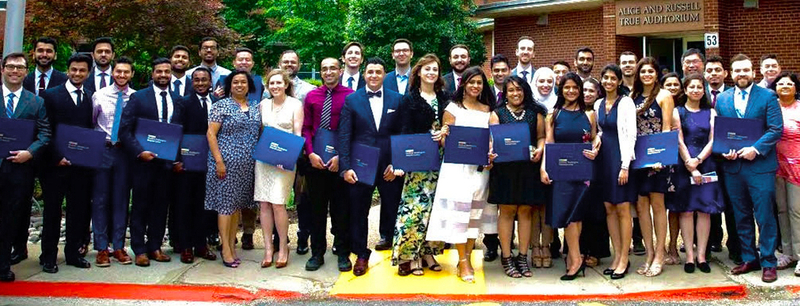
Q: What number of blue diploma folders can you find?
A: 13